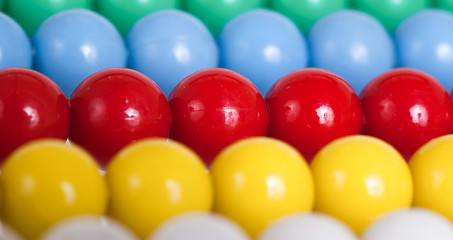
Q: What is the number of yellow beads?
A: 5